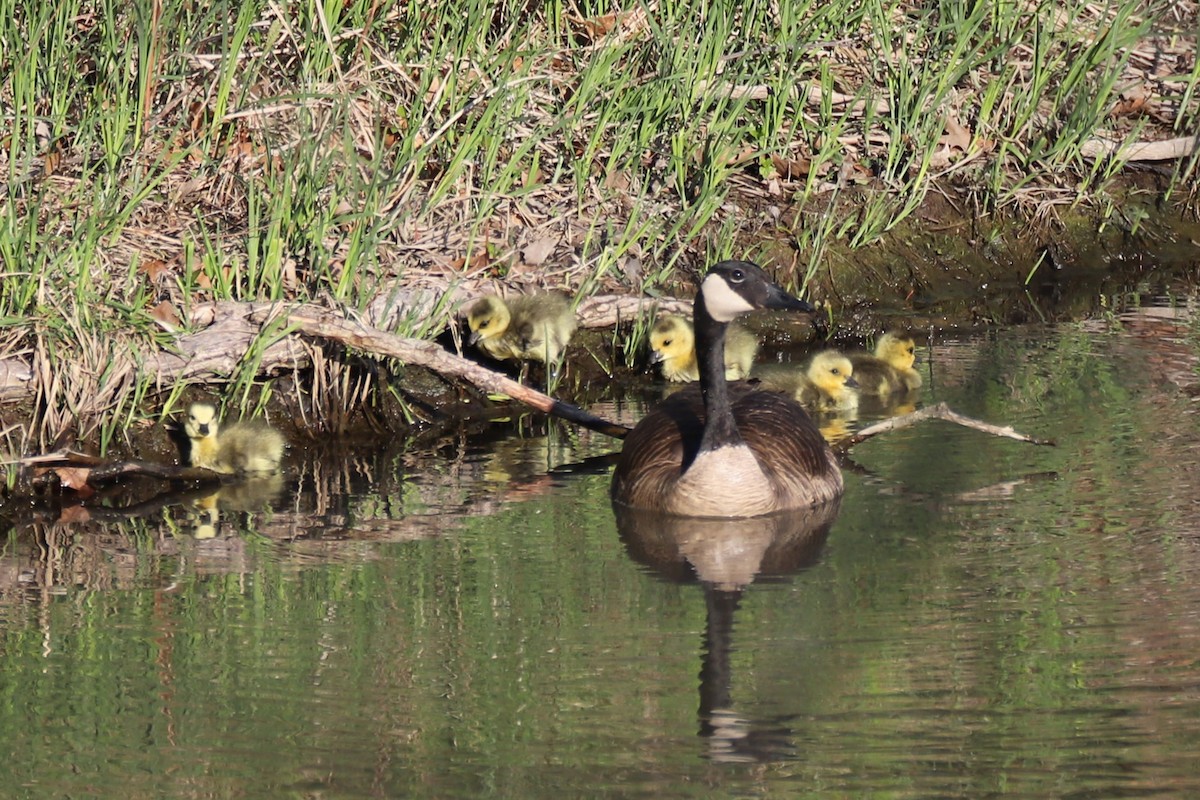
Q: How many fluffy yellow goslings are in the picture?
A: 5